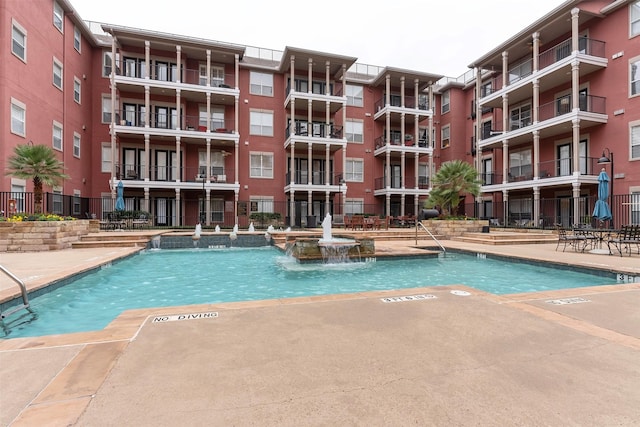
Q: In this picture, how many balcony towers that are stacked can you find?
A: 4